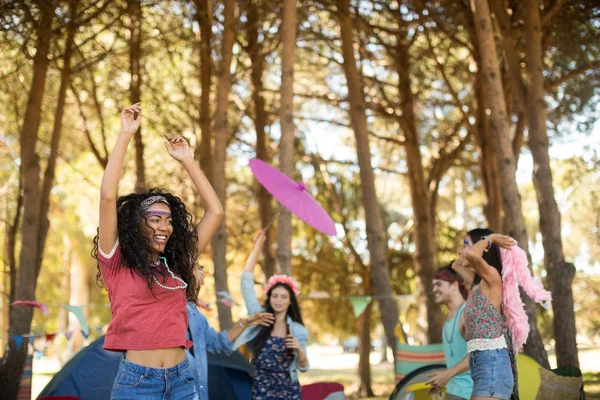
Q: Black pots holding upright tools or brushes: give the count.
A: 0